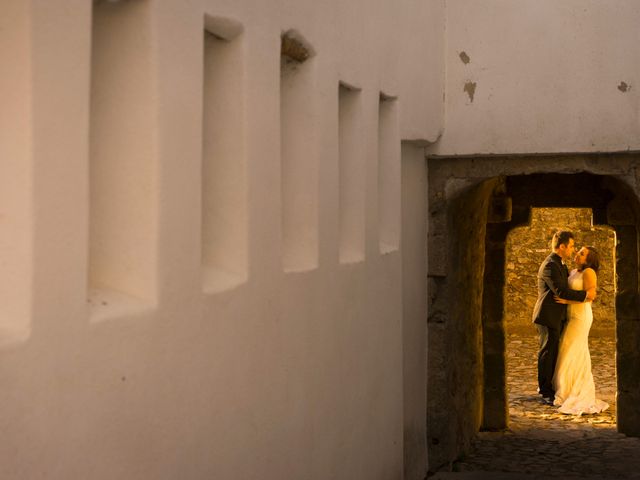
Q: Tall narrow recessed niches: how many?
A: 6